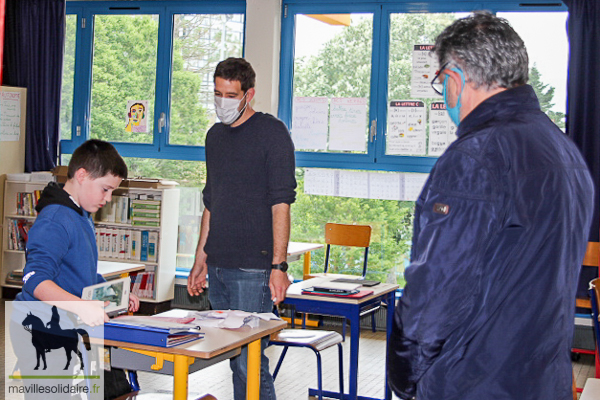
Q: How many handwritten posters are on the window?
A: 2